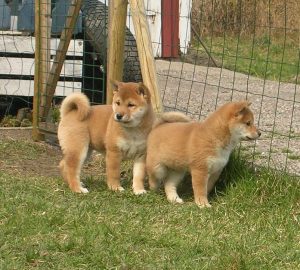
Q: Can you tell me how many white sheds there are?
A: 1